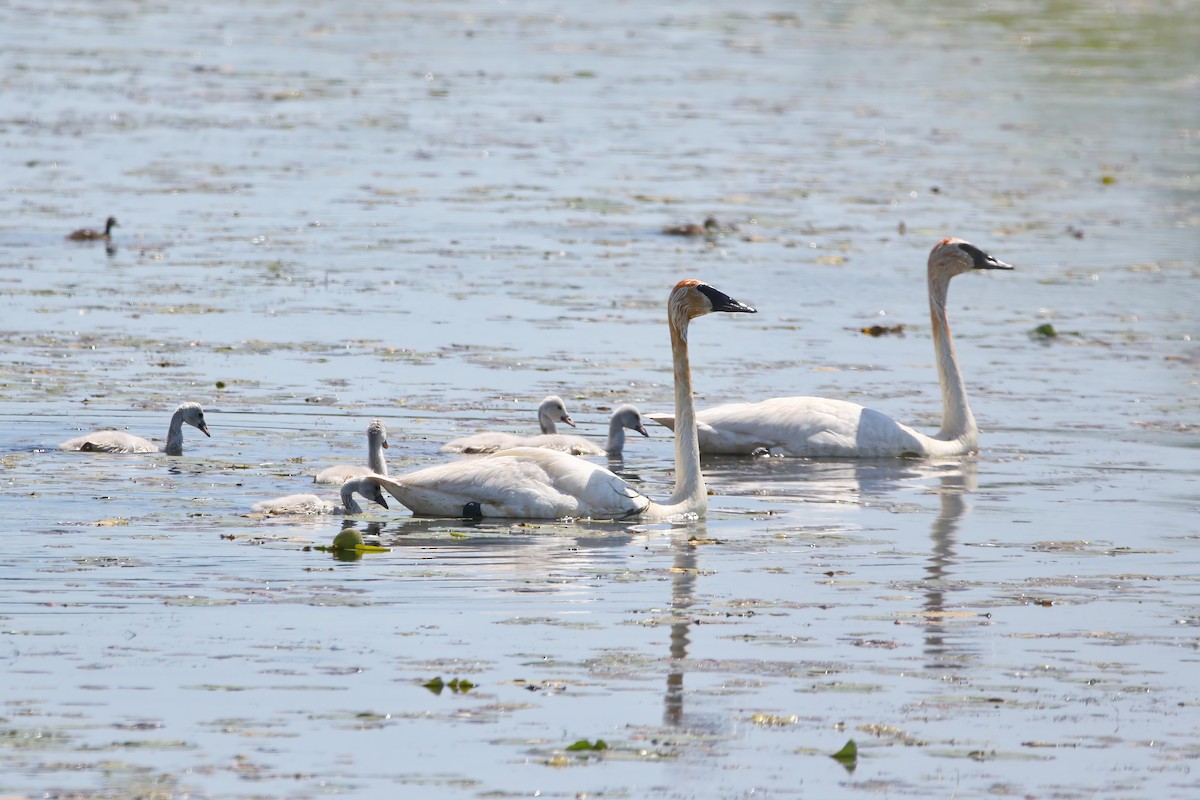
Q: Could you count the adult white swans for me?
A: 2